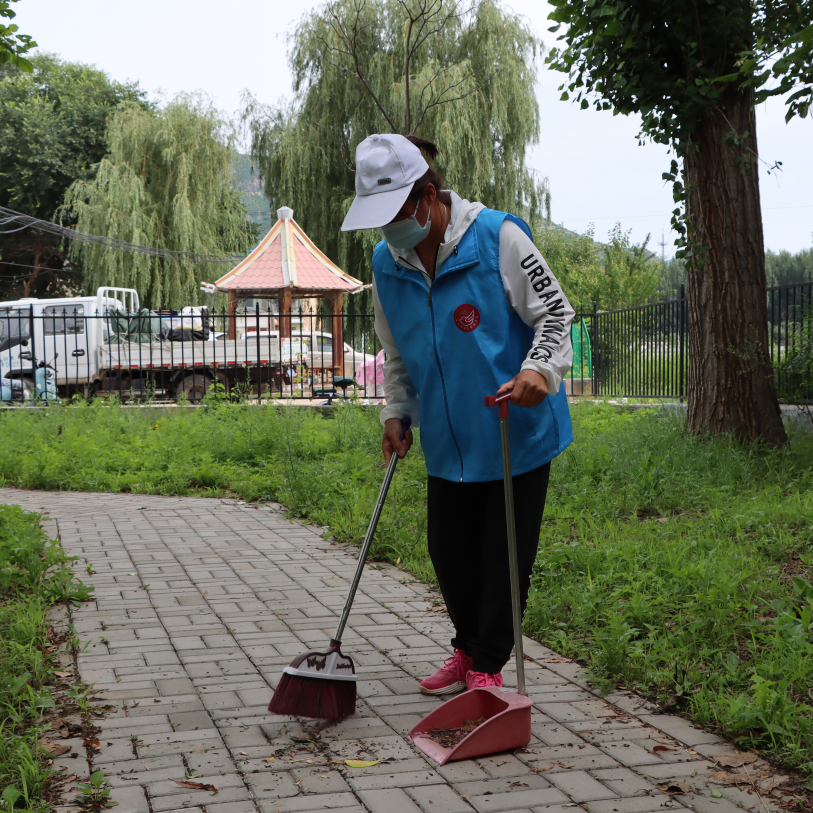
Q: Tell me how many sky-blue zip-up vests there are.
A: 1